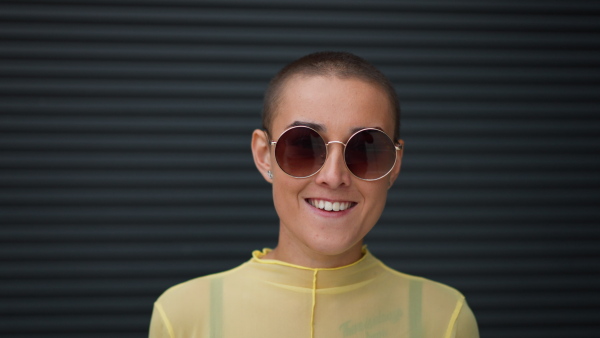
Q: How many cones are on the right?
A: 0